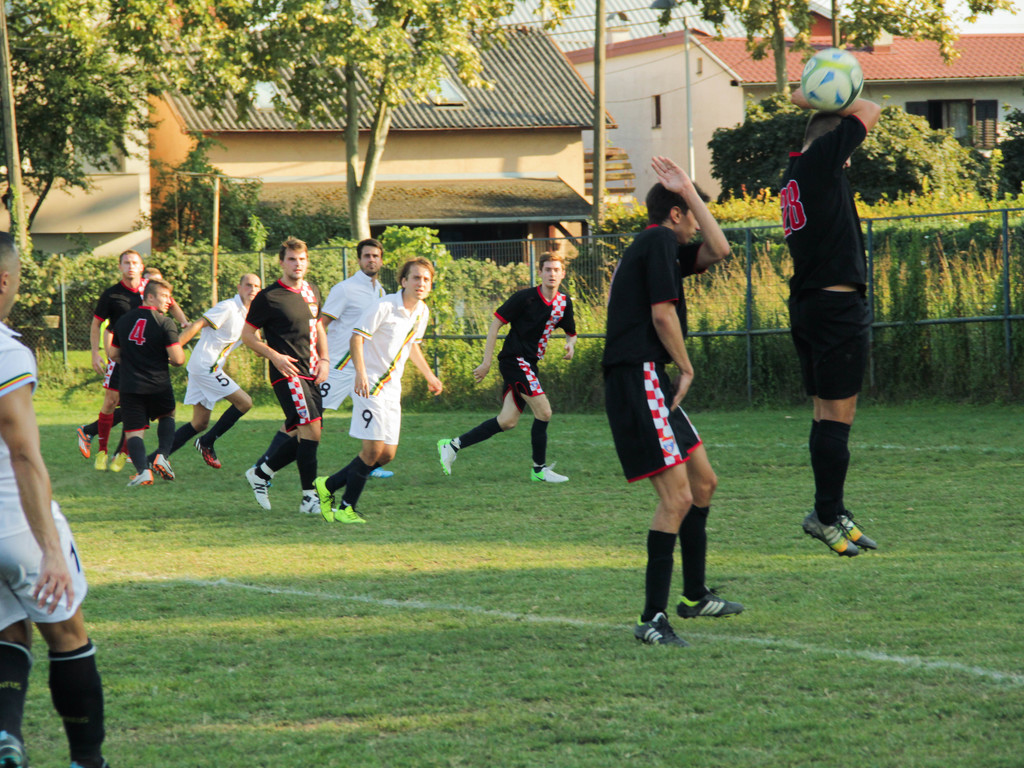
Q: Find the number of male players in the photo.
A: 11